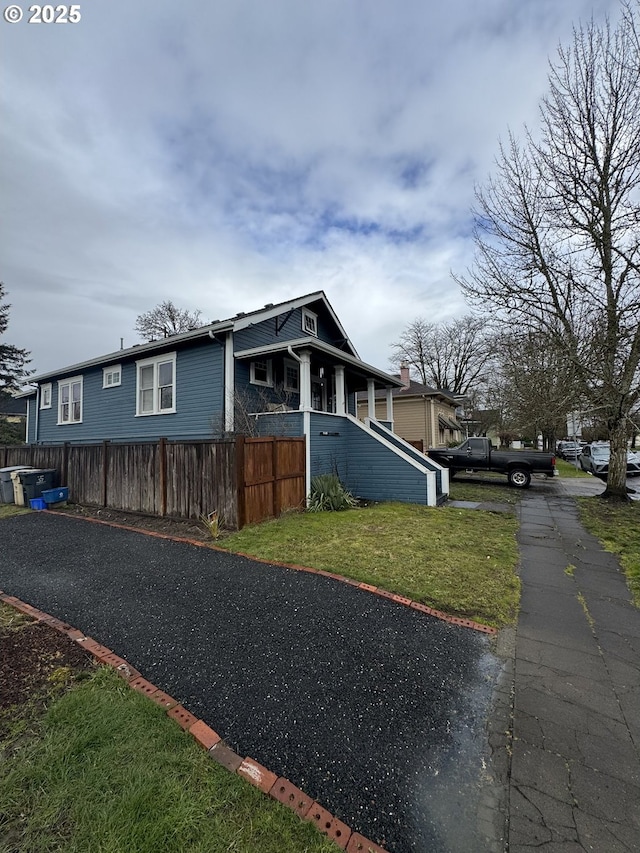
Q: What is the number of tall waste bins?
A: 3